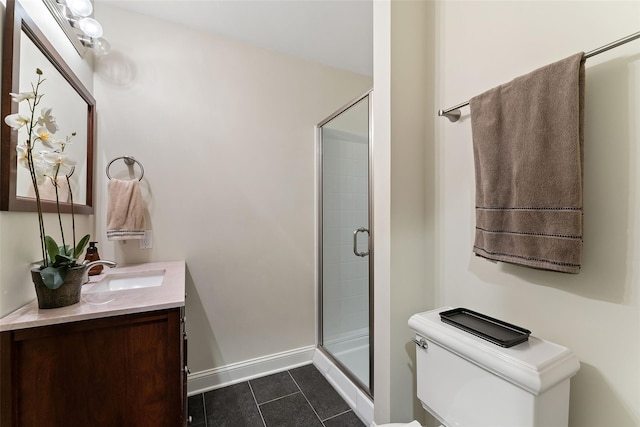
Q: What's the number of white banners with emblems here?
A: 0